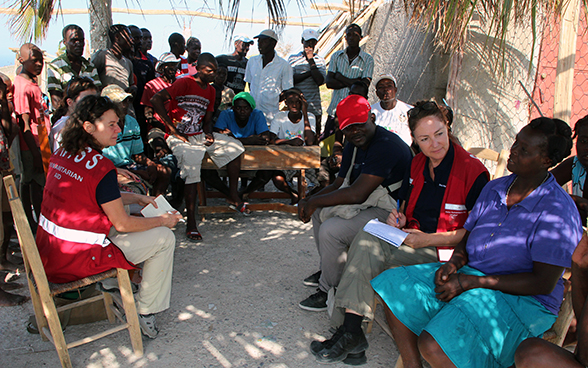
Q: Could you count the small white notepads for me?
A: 2